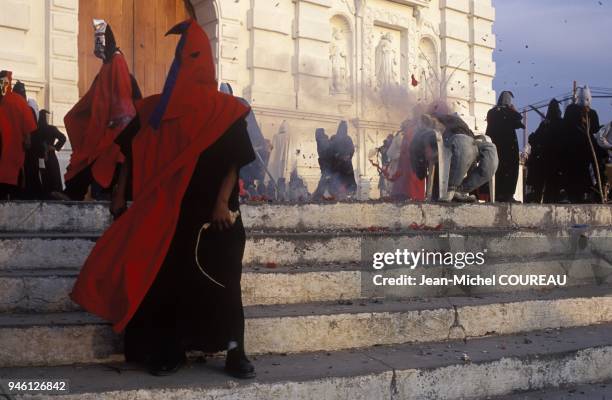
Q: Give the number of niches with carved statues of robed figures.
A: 3